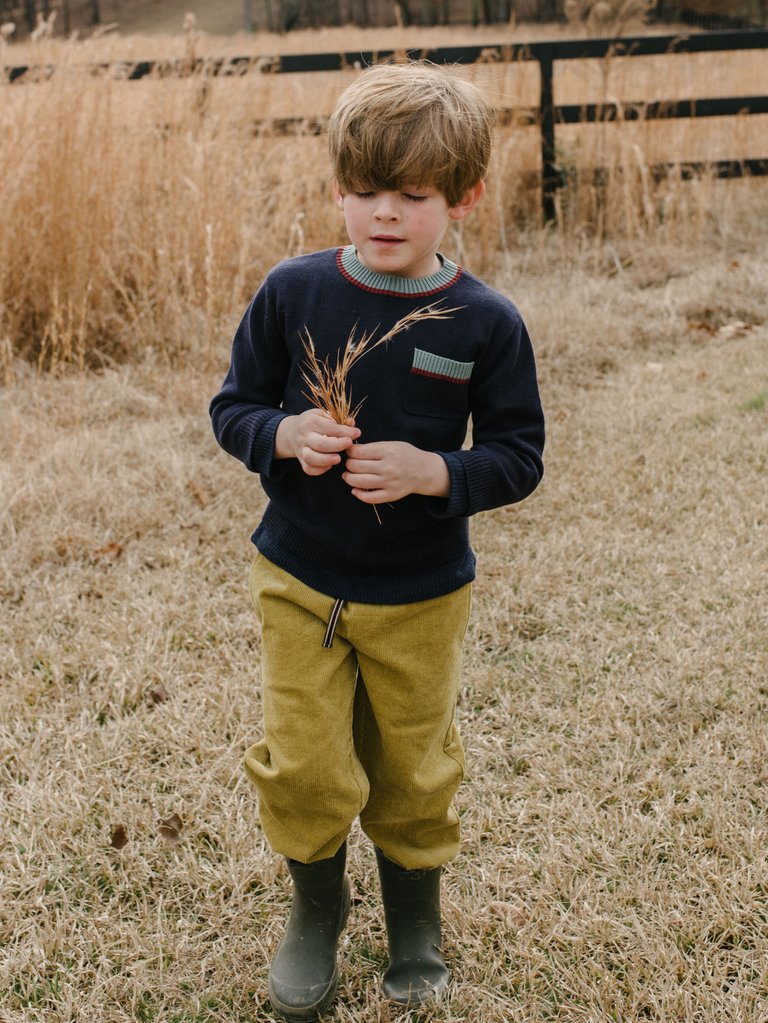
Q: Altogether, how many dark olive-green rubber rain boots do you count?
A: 2